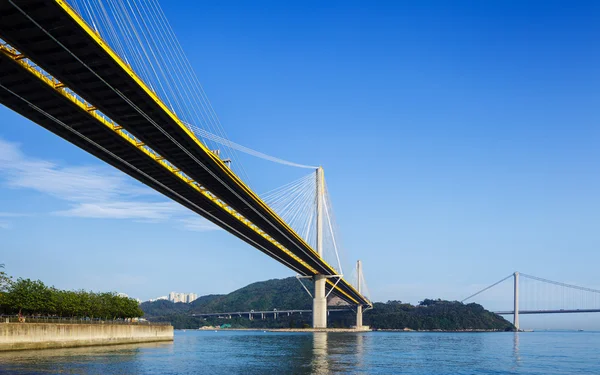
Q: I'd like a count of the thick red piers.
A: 0